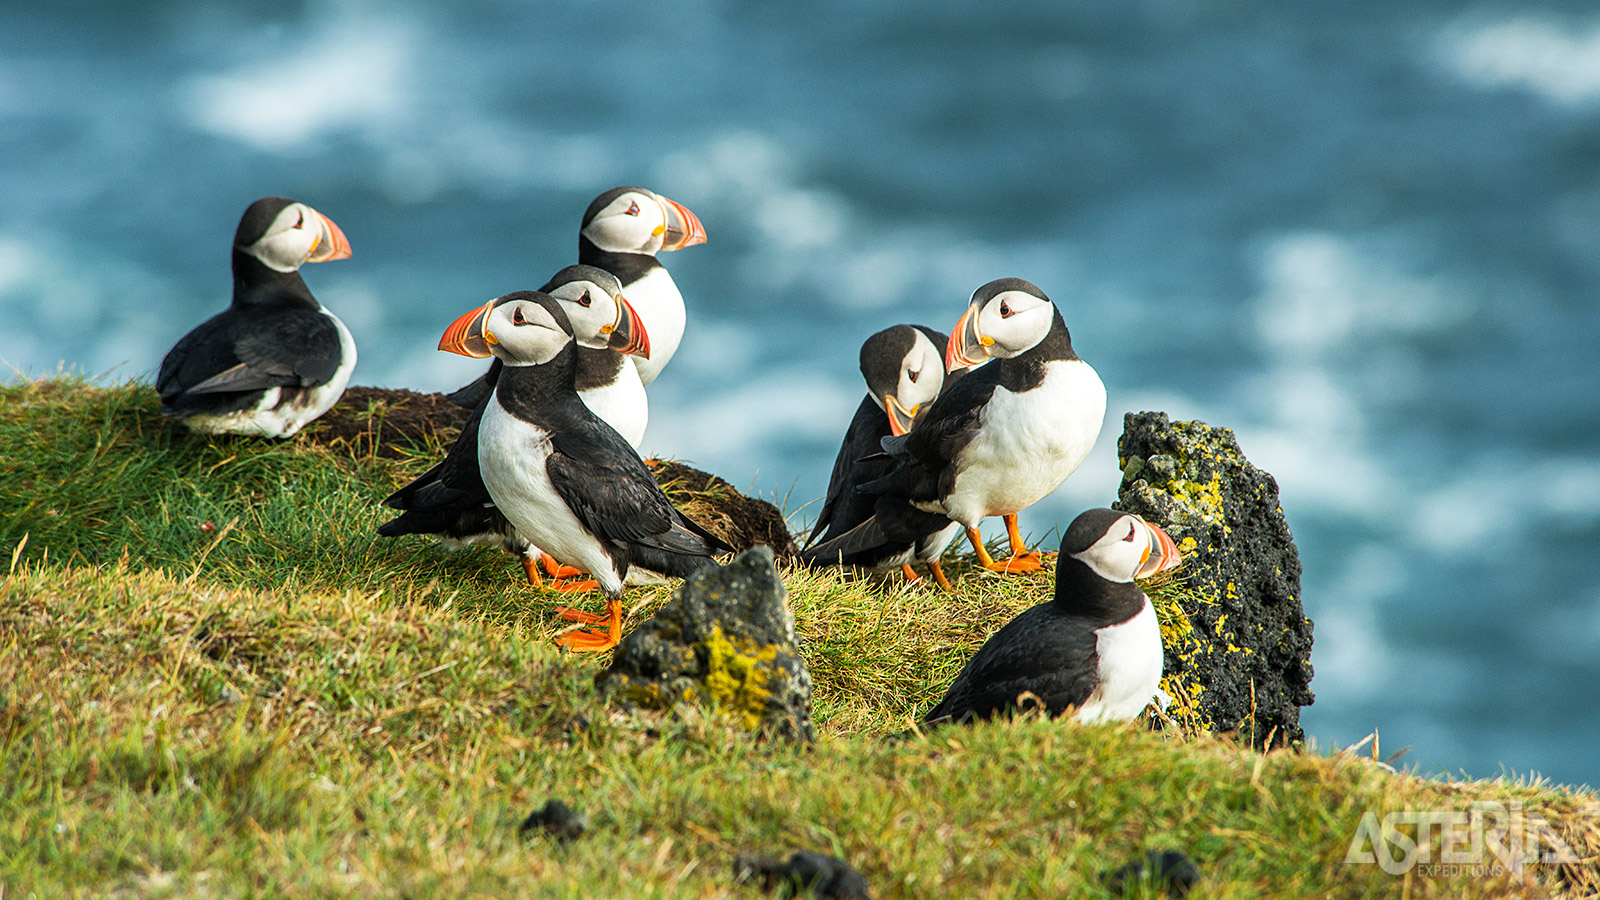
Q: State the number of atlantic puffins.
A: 7